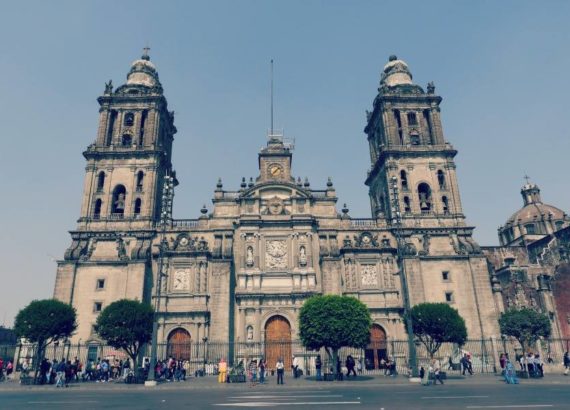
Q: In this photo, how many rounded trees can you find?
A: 5